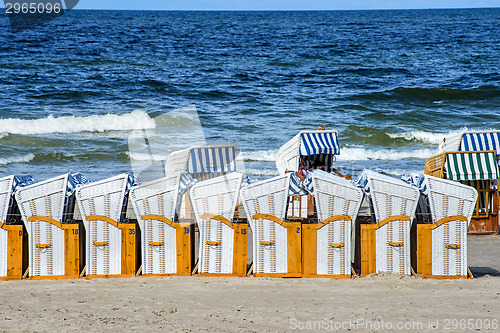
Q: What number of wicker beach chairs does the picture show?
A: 13